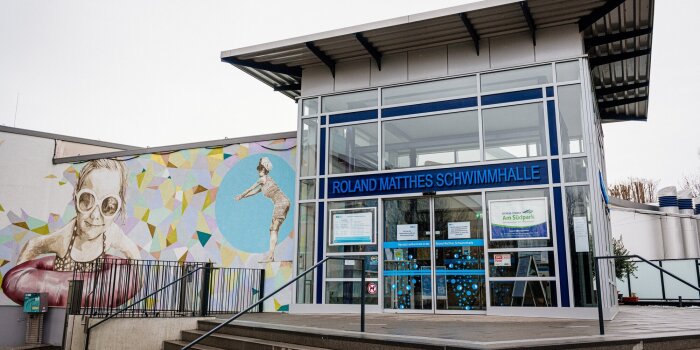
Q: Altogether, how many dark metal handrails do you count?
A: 3